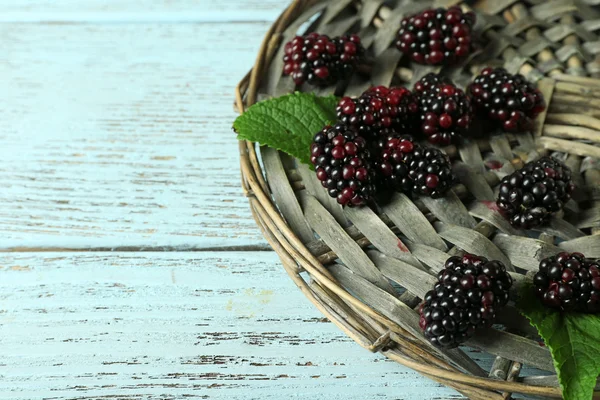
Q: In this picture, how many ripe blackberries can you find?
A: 10